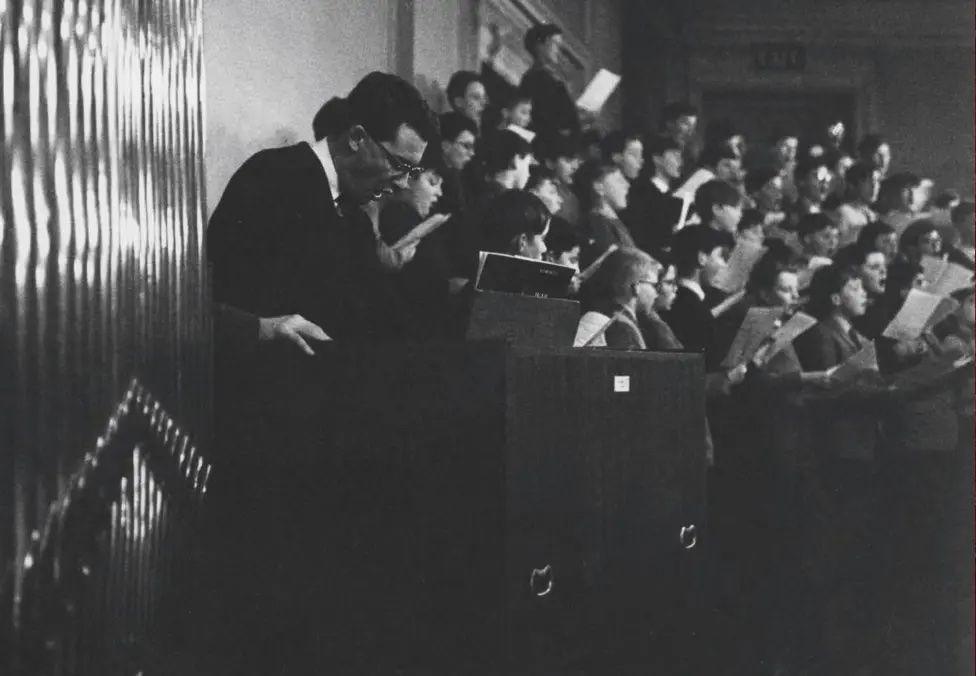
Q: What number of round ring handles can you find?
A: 2